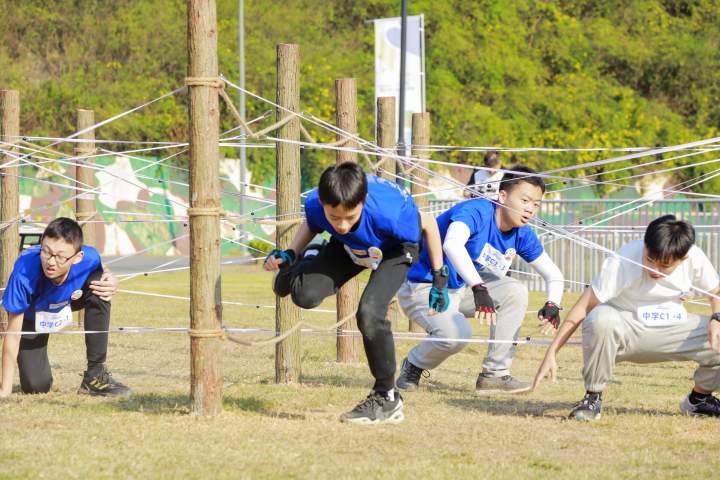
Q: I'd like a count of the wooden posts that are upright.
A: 7